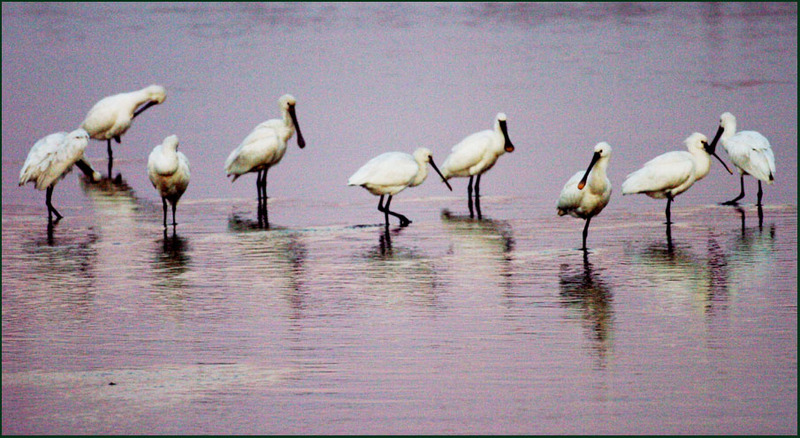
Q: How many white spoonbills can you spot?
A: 9